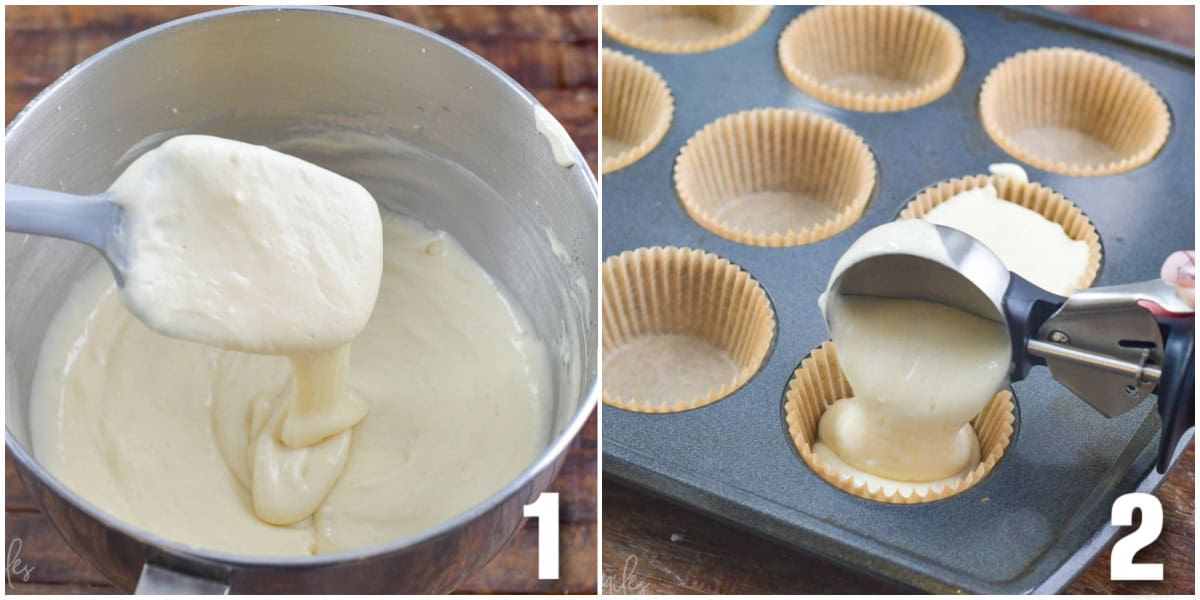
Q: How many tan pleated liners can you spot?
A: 8